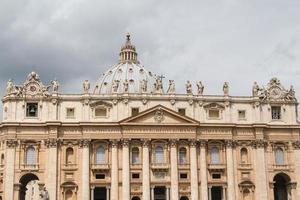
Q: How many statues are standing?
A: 13